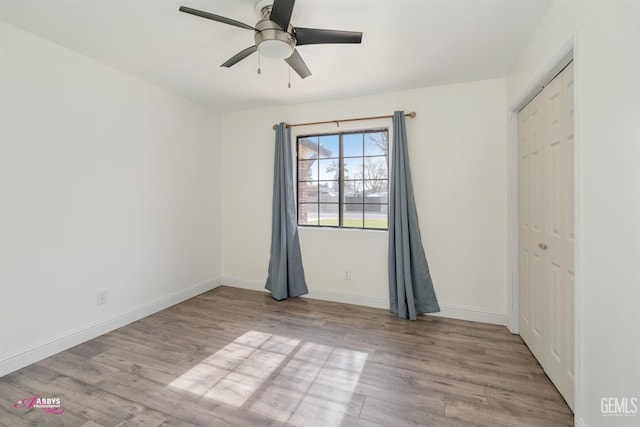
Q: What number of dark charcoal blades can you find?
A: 5